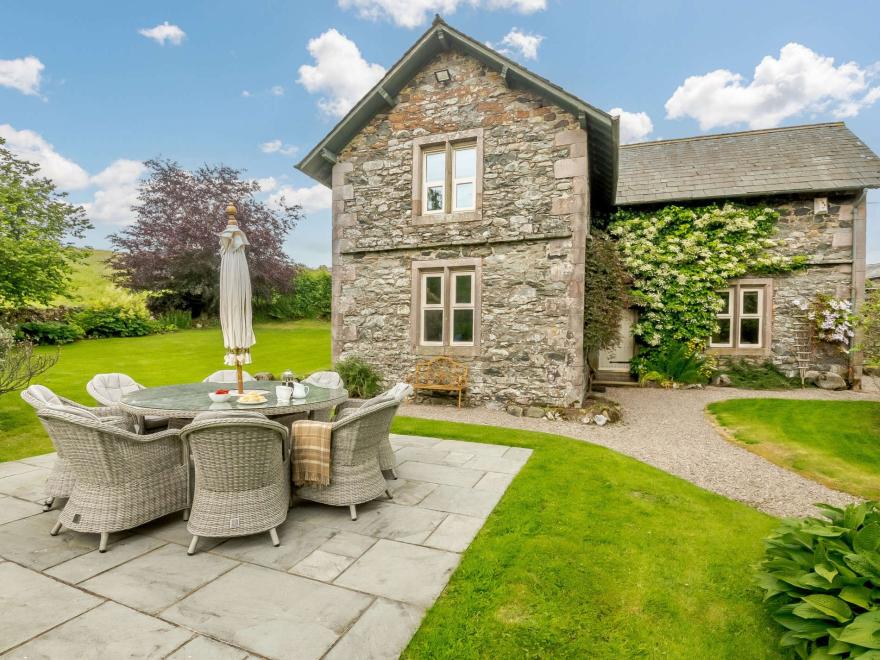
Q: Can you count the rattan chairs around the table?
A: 8